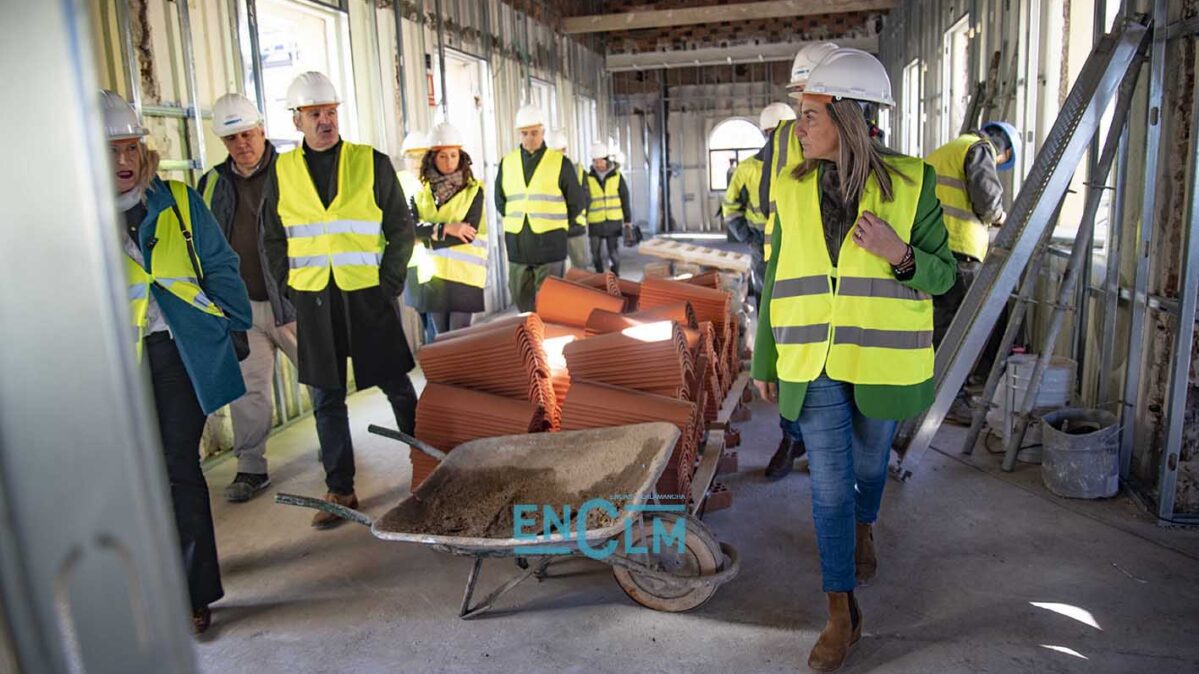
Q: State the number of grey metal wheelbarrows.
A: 1